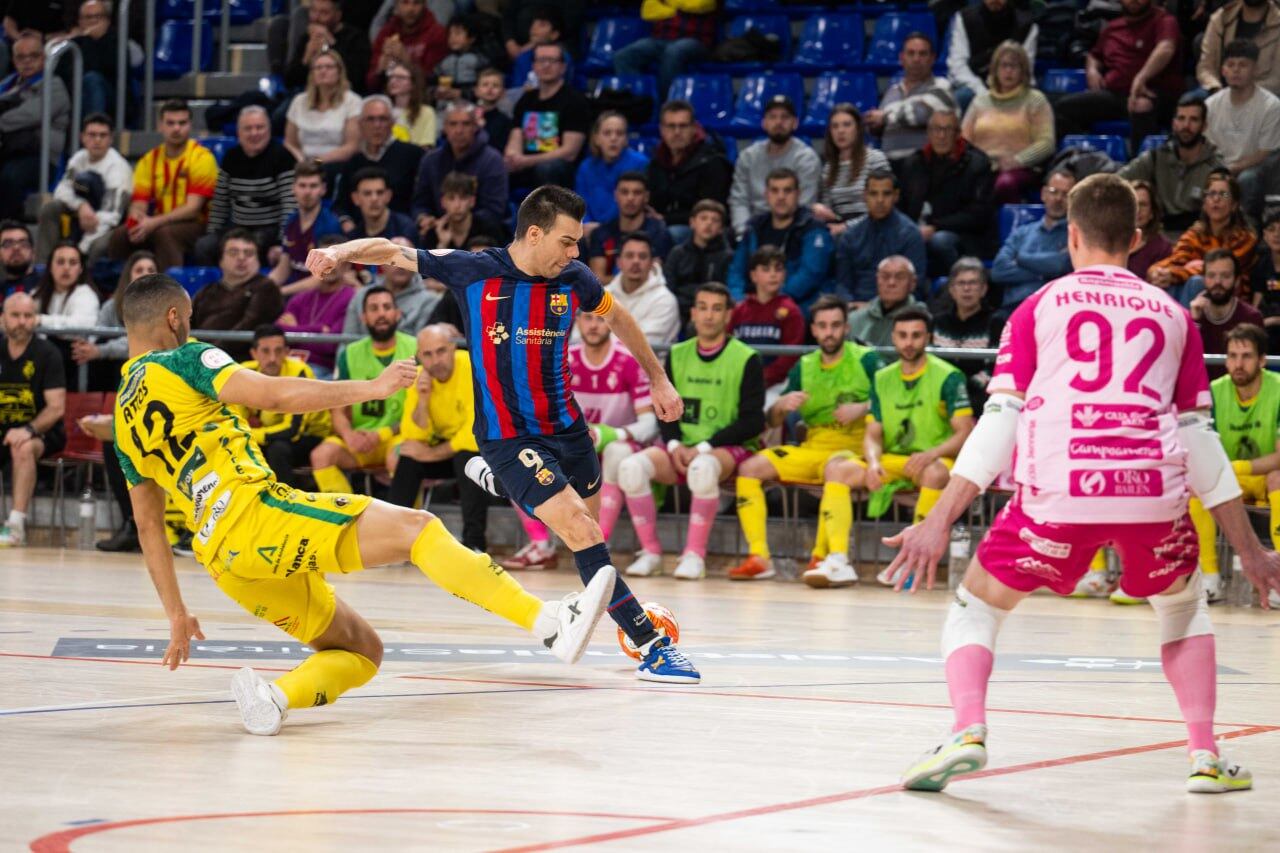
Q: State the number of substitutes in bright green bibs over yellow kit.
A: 4